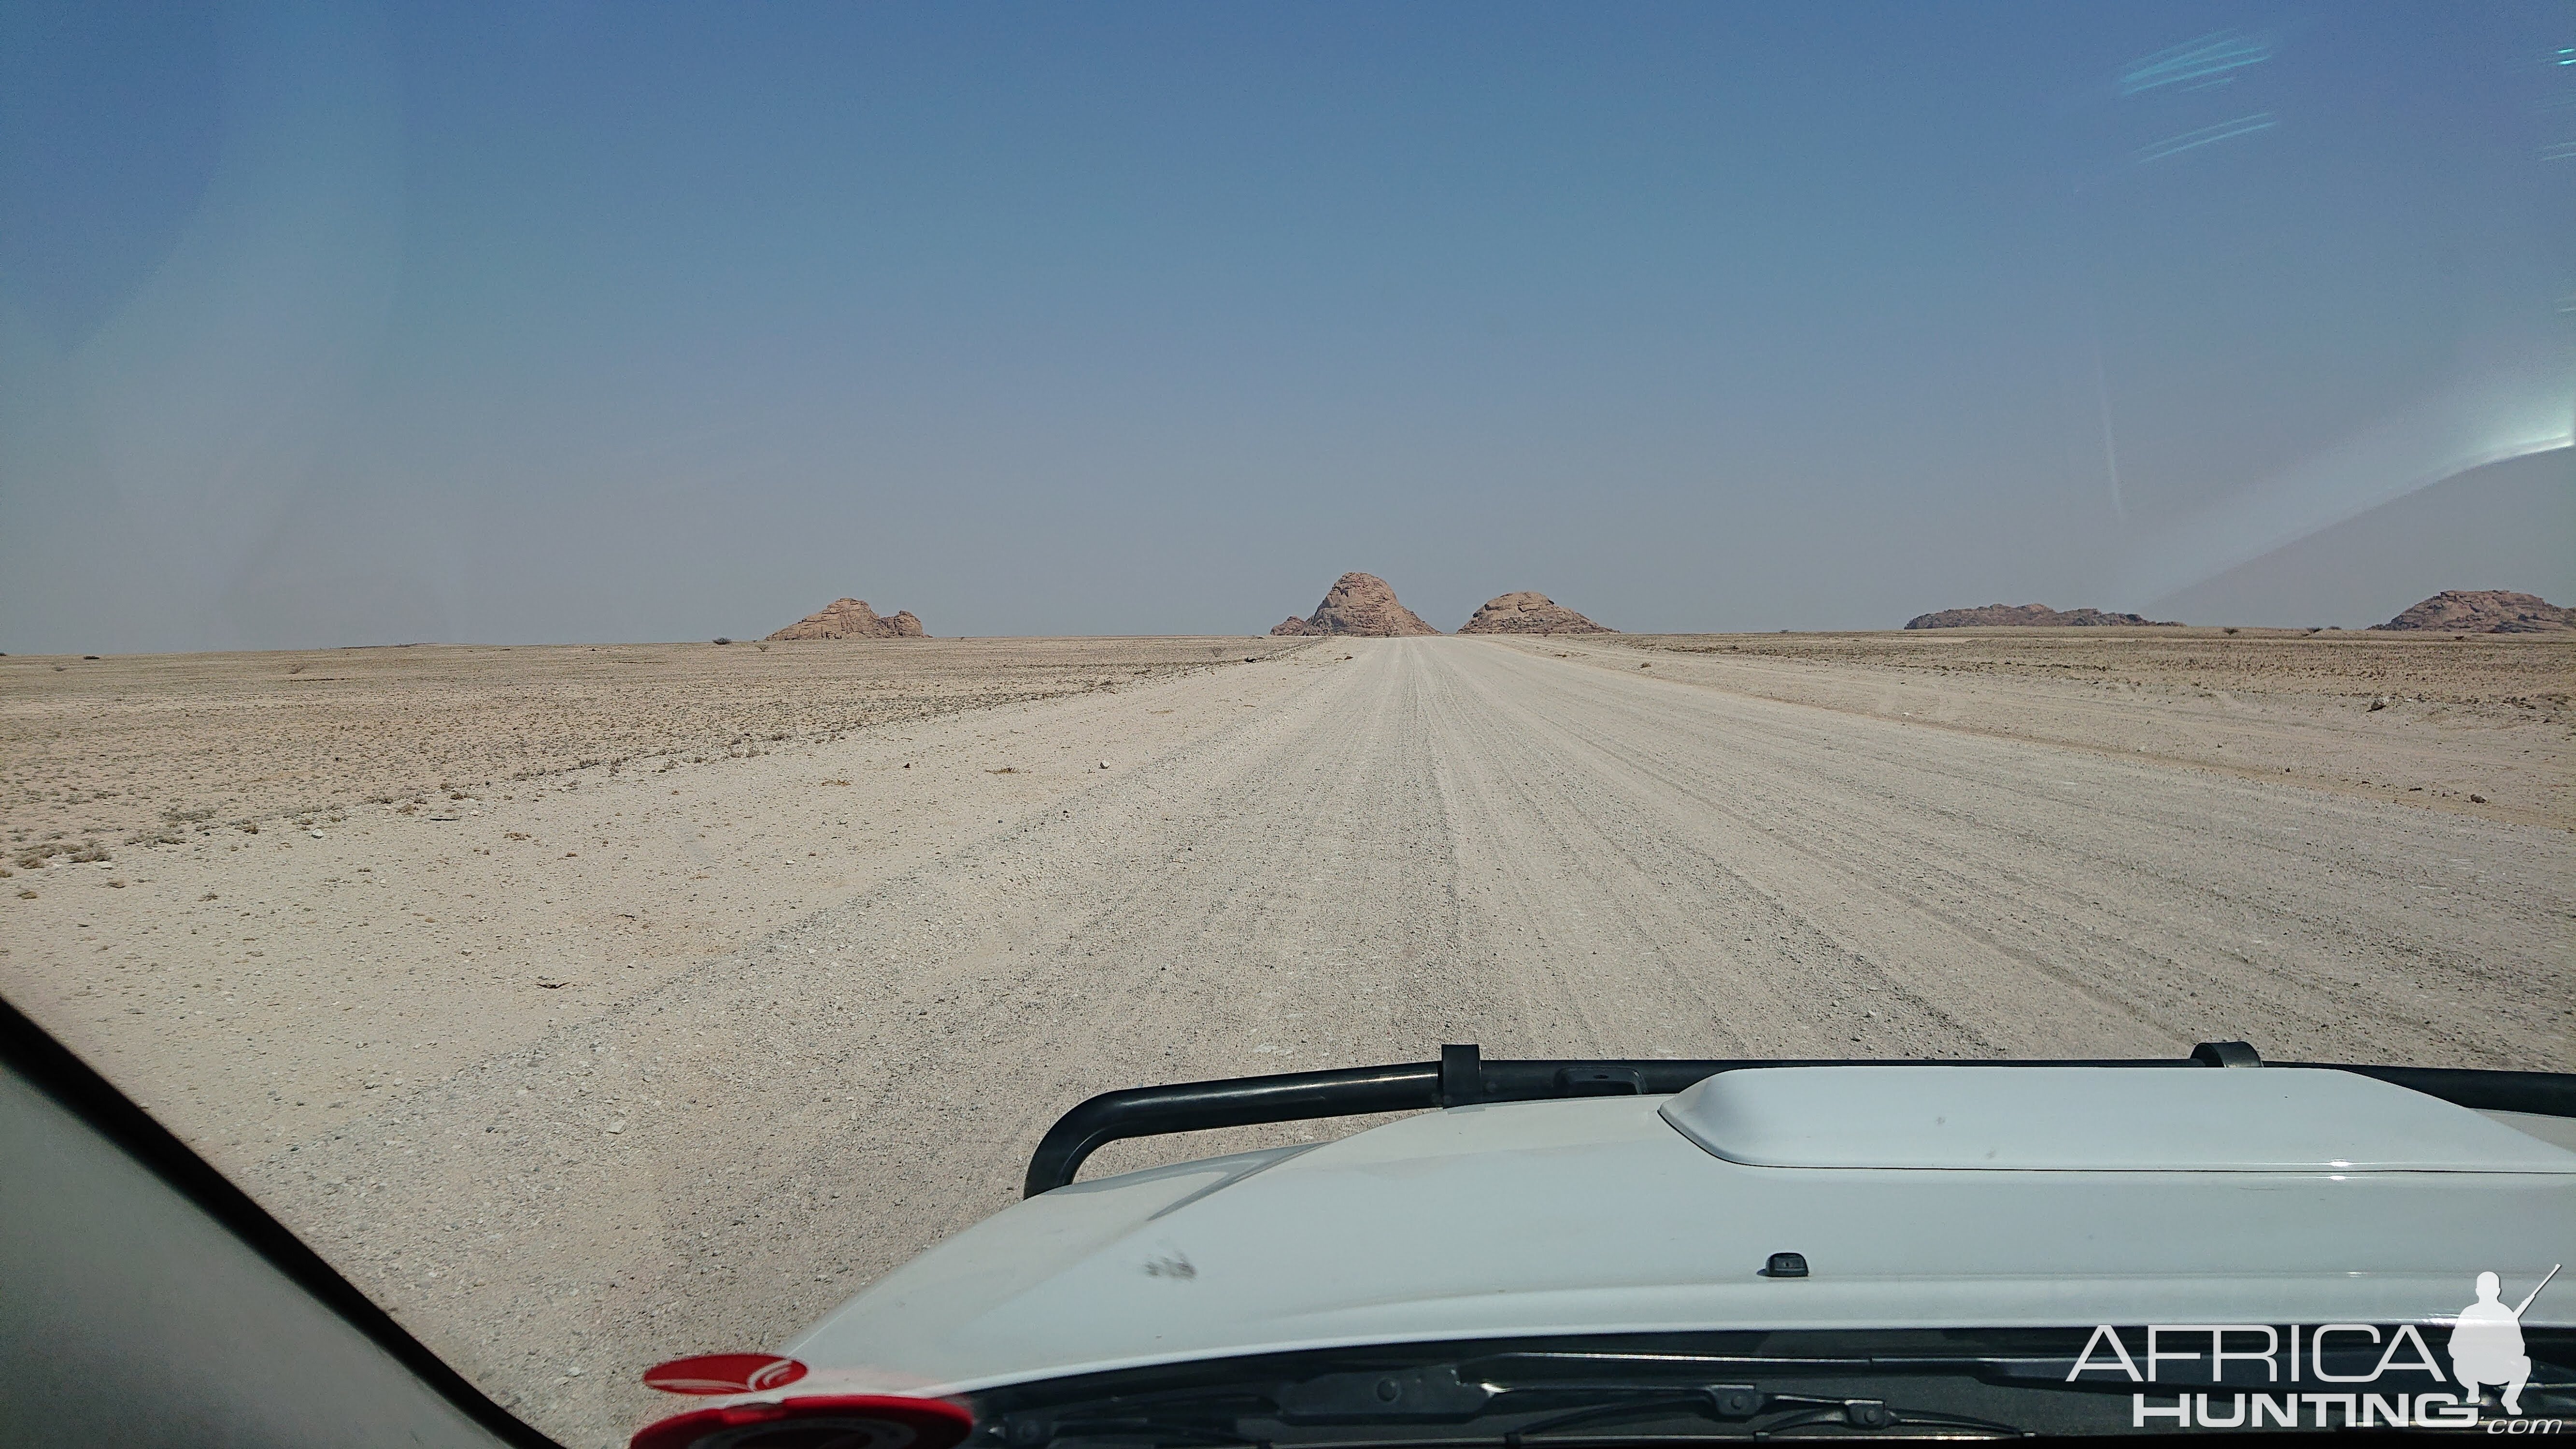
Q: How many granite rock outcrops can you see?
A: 5